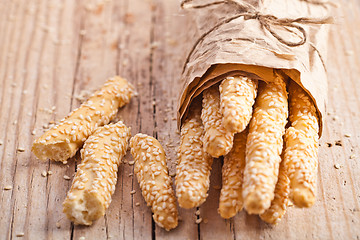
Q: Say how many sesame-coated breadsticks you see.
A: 10